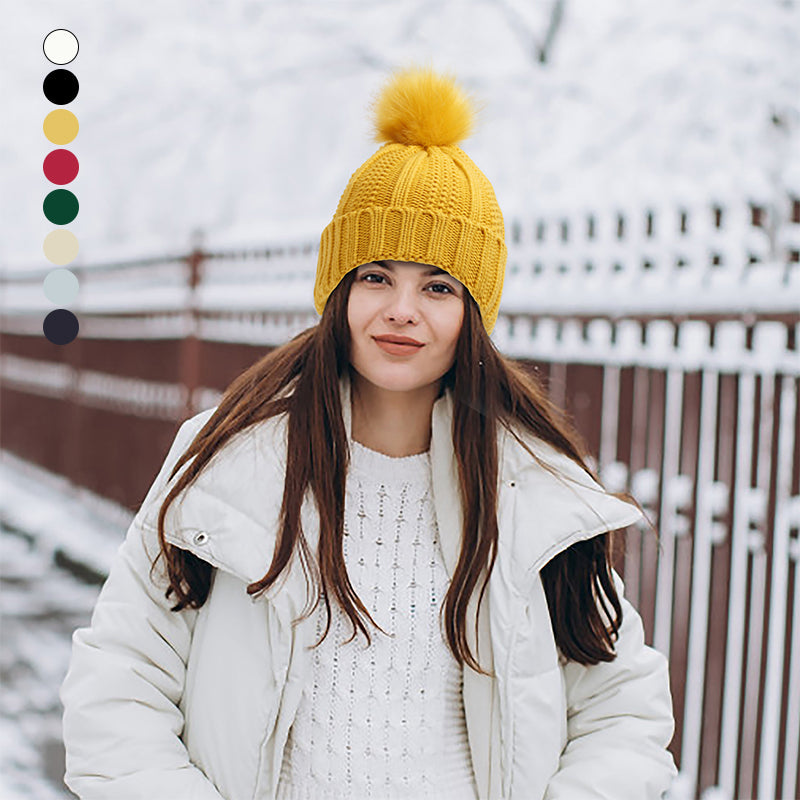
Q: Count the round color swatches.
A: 8